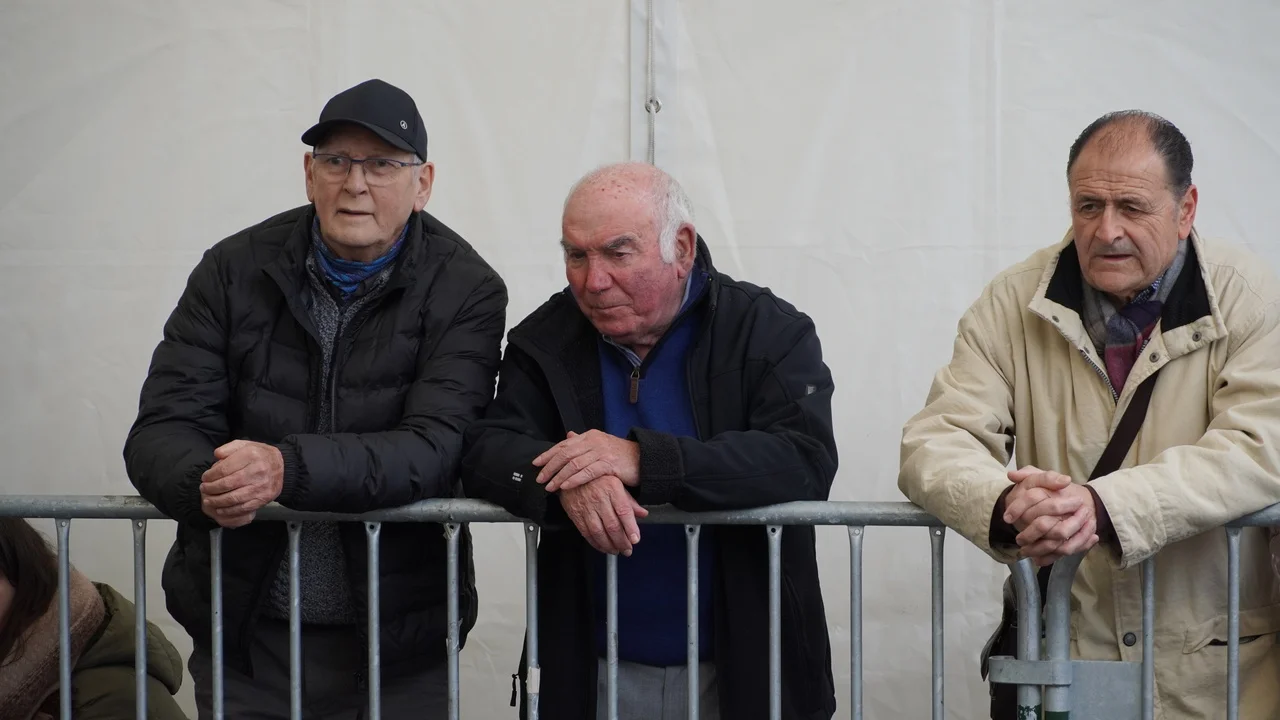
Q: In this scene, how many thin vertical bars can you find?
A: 14